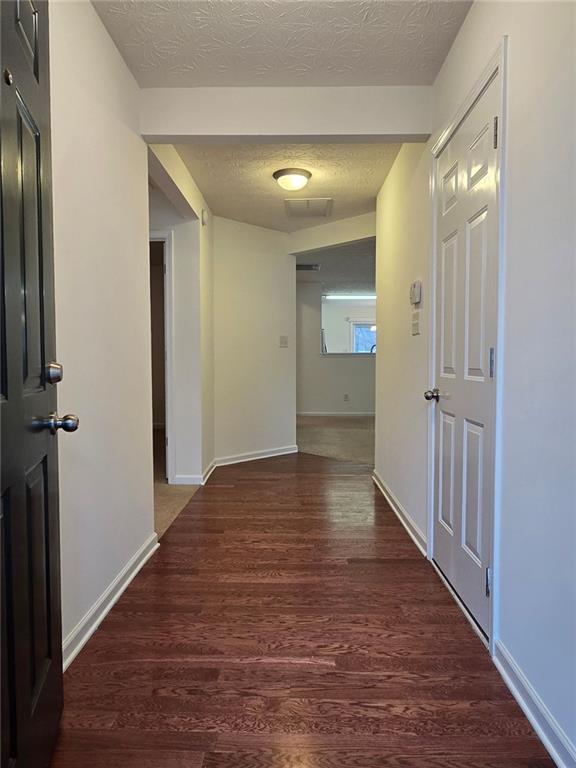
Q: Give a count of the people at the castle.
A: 0